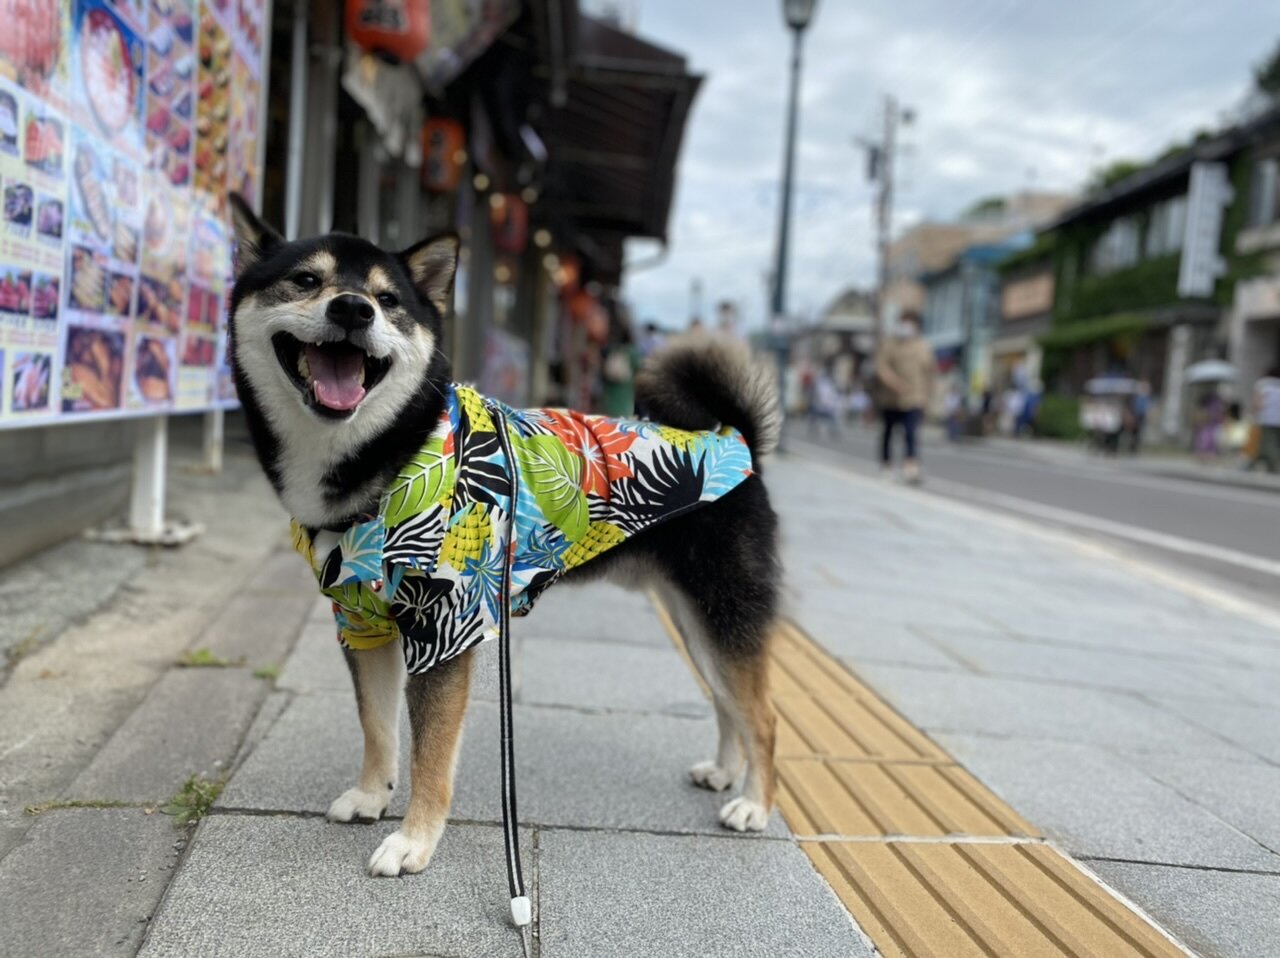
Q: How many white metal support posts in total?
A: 2